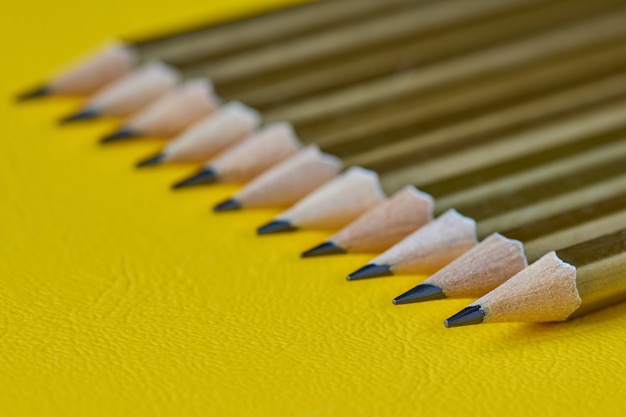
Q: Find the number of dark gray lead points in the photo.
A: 11